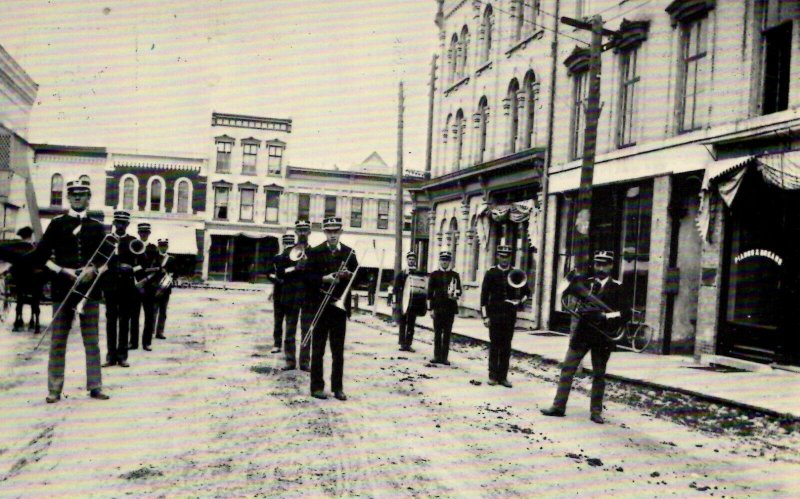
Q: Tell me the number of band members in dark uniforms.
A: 11